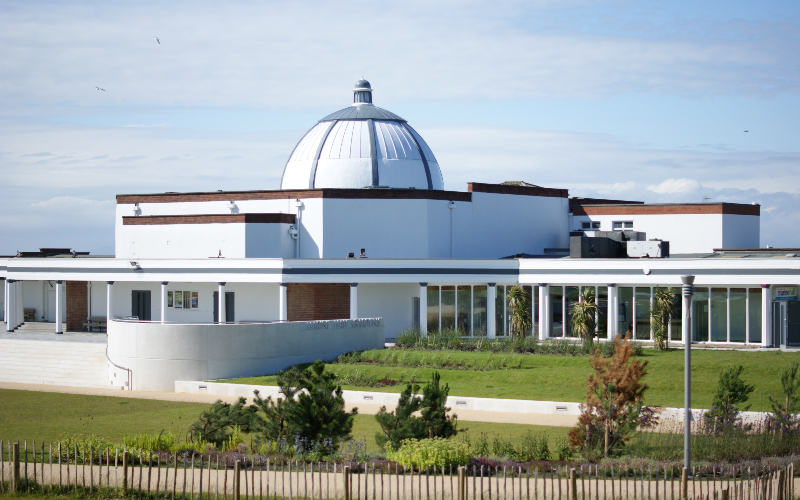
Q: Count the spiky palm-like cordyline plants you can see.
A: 3